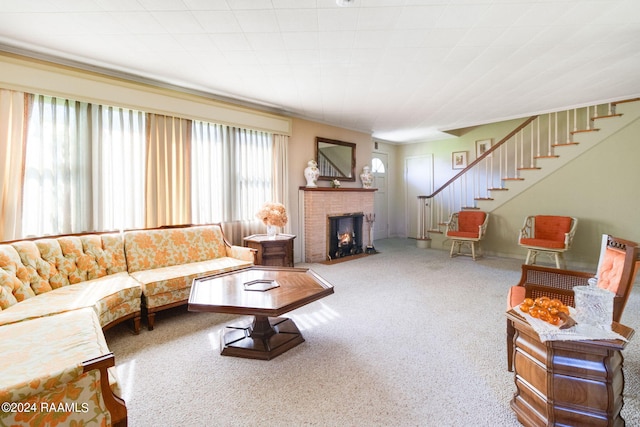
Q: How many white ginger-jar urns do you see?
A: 2